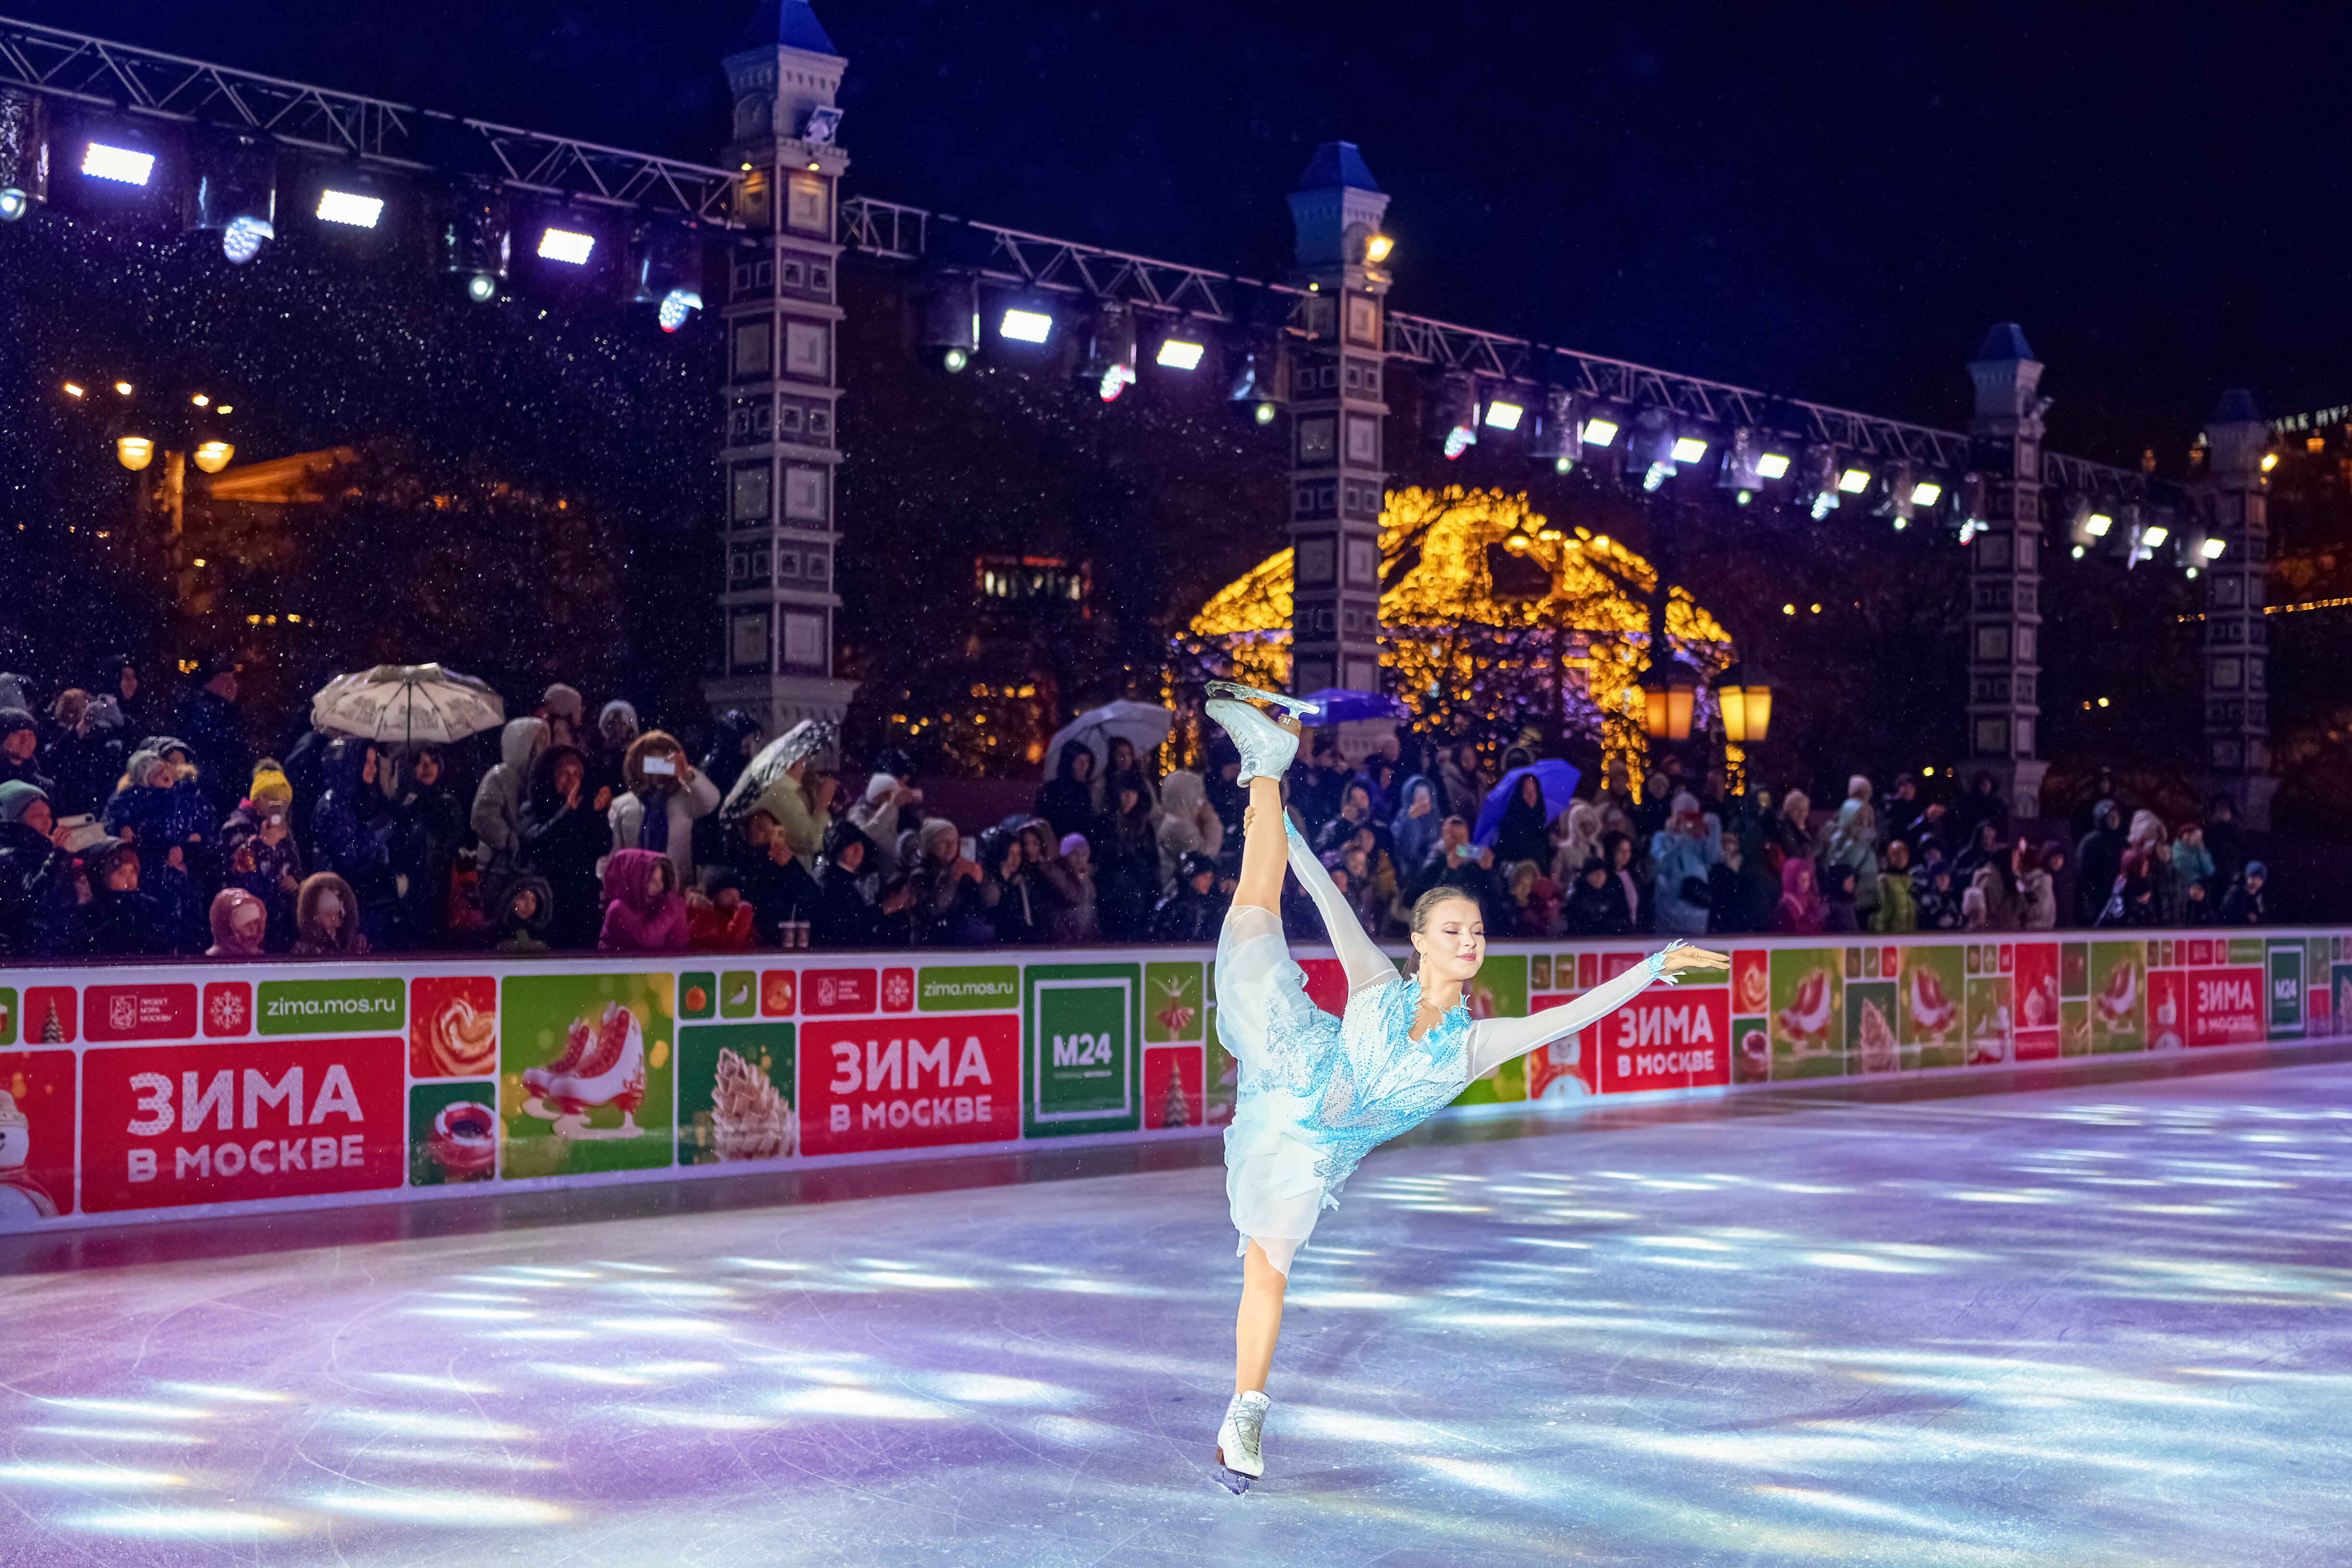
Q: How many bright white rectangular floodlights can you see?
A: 14